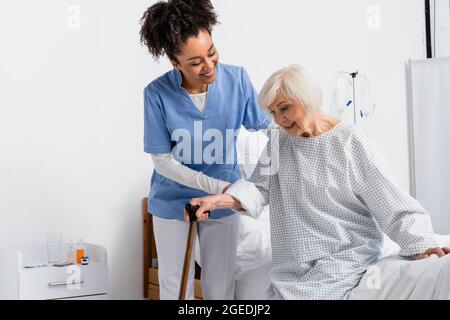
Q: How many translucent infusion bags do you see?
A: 2